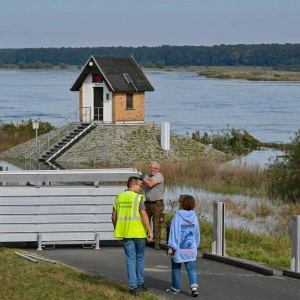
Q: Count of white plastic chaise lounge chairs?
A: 0